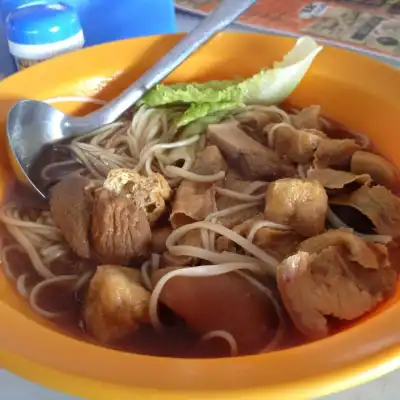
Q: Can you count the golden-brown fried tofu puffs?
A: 3